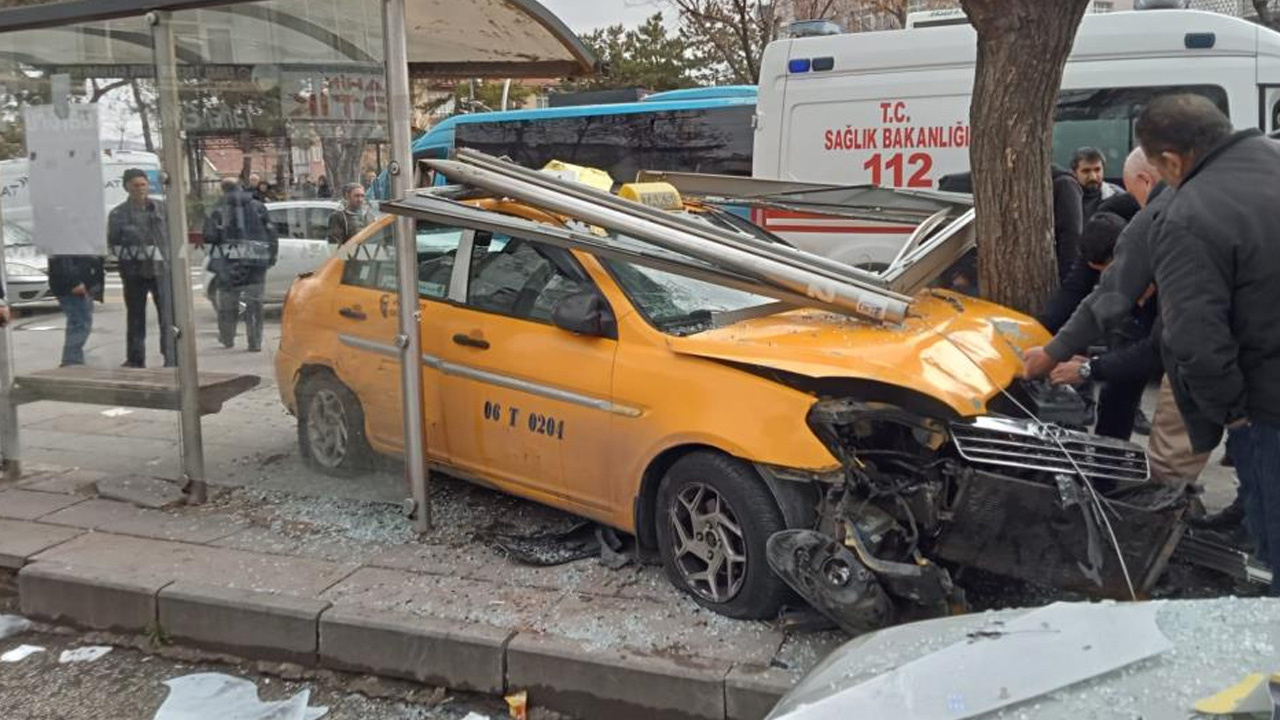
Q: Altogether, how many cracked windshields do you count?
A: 1